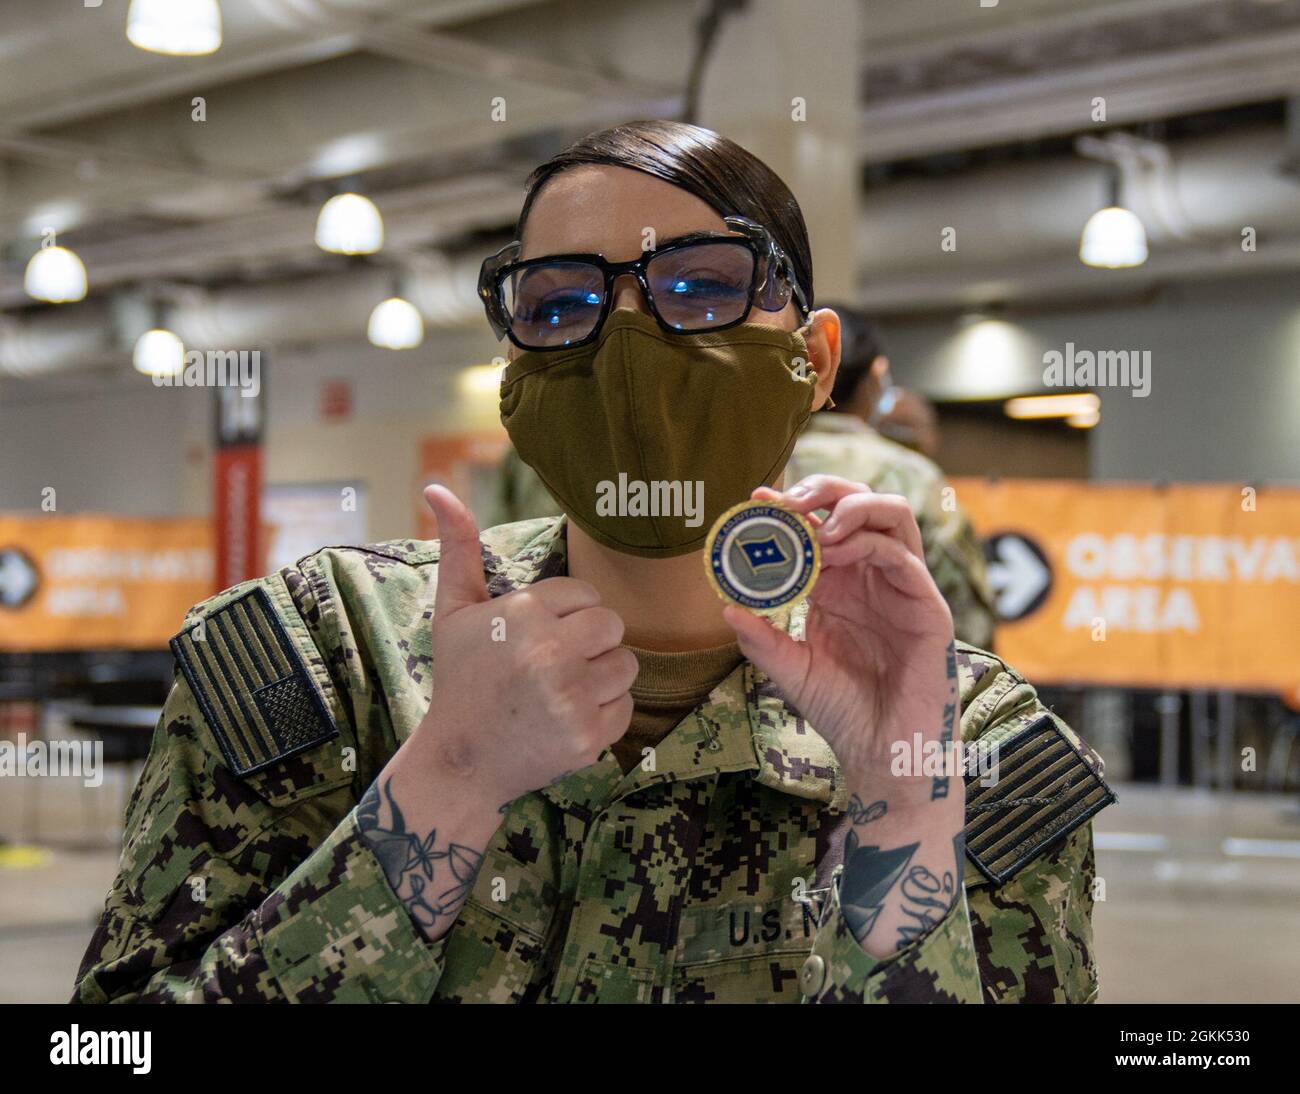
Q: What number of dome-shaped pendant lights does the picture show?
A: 6